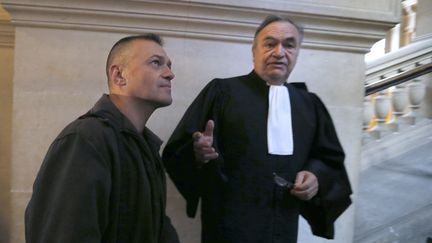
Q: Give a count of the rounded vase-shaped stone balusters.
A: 4